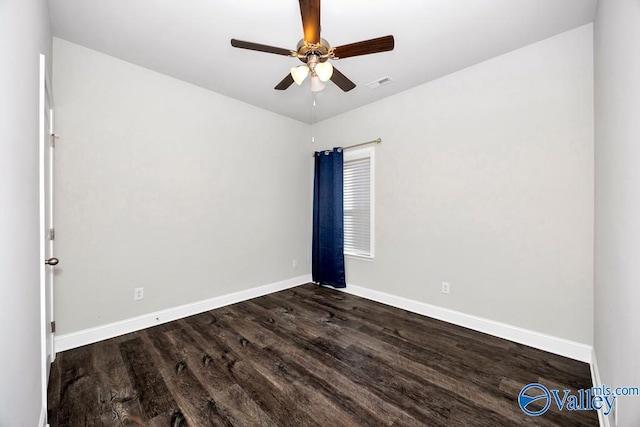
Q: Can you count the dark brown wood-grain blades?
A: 5